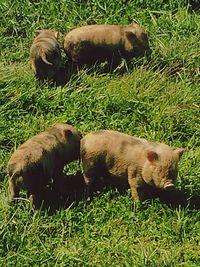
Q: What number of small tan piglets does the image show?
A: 4